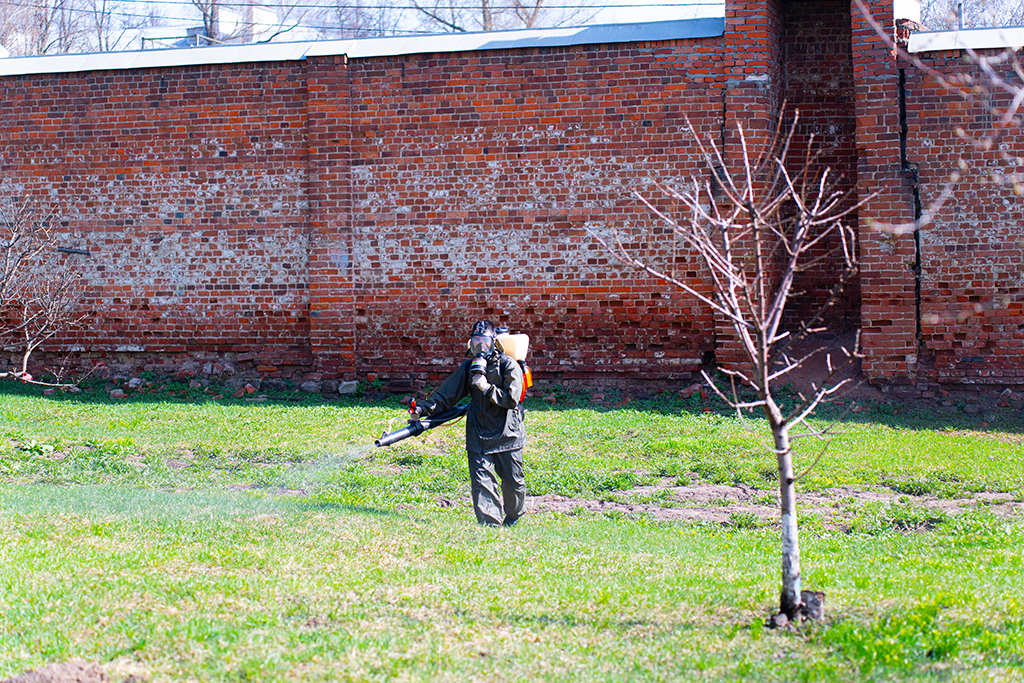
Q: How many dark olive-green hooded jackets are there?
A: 1